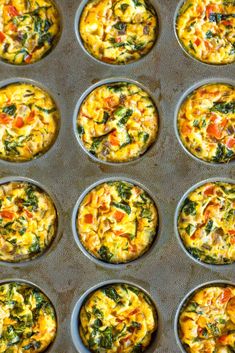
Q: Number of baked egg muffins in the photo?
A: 12